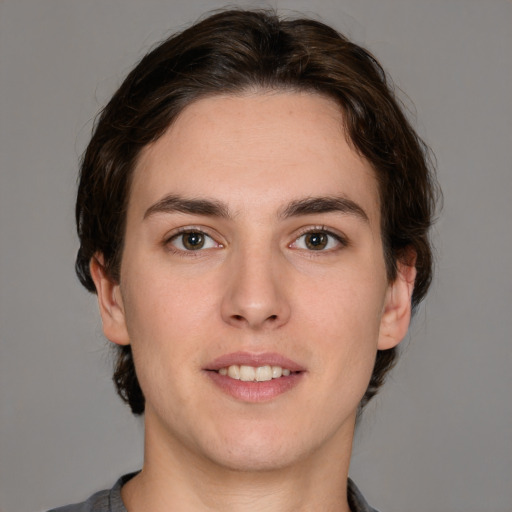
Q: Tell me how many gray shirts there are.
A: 1